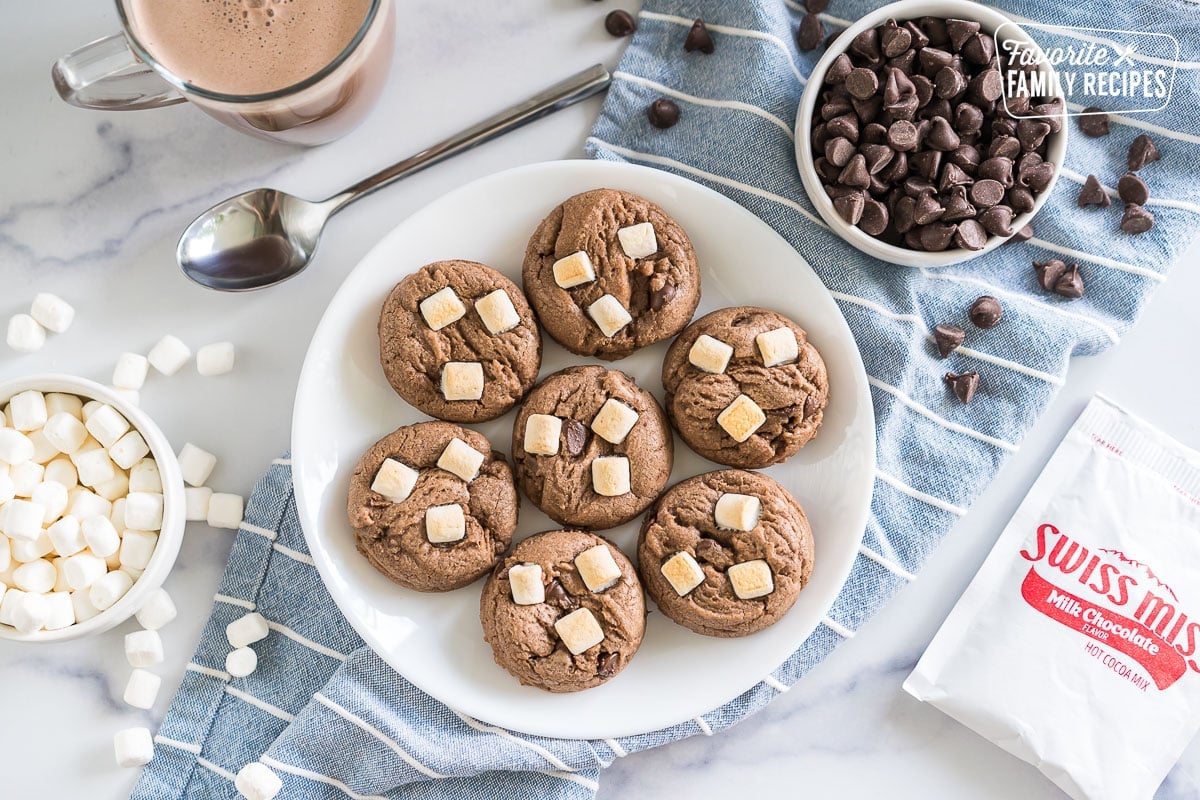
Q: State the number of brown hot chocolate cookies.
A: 7